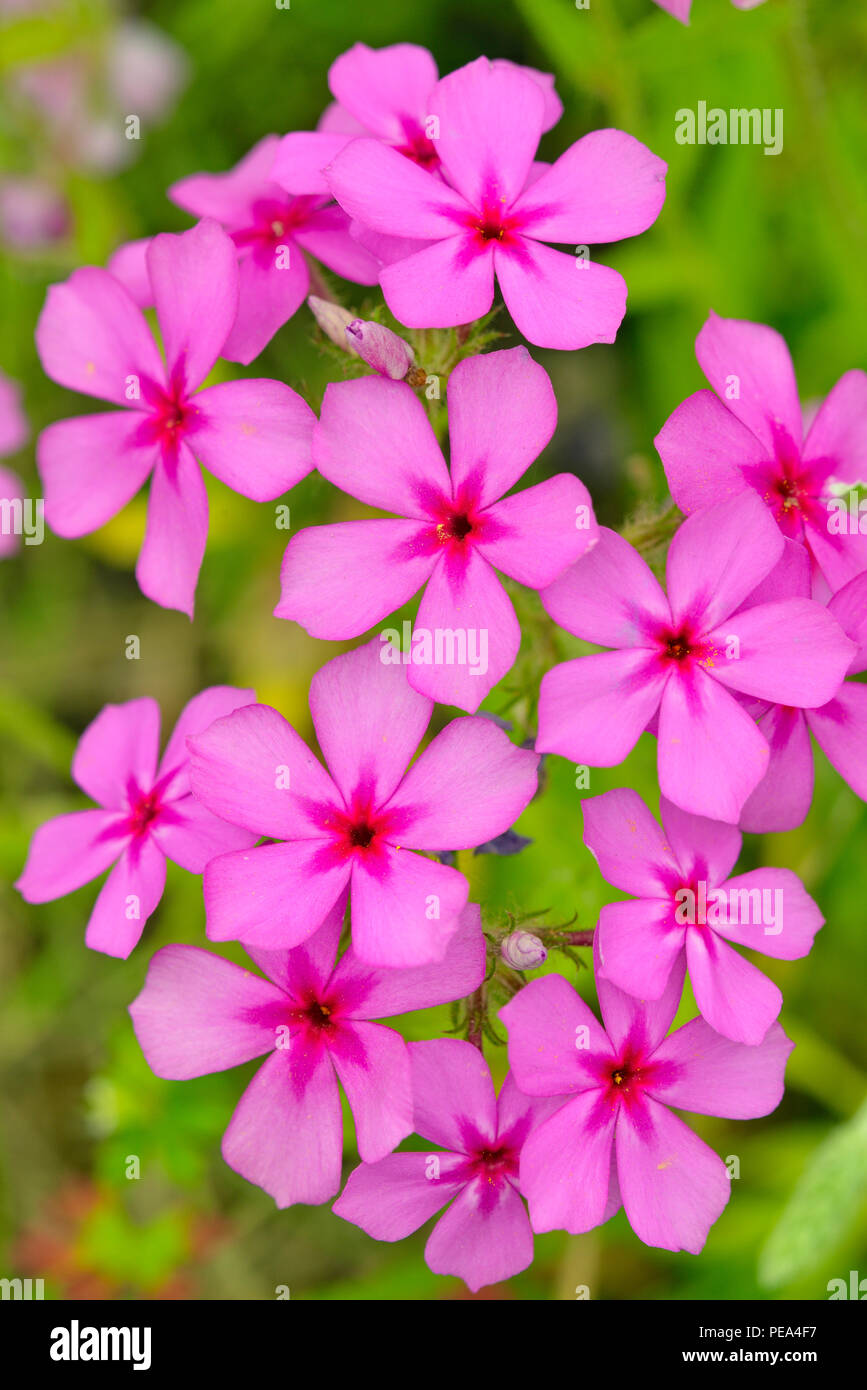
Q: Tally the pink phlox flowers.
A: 14